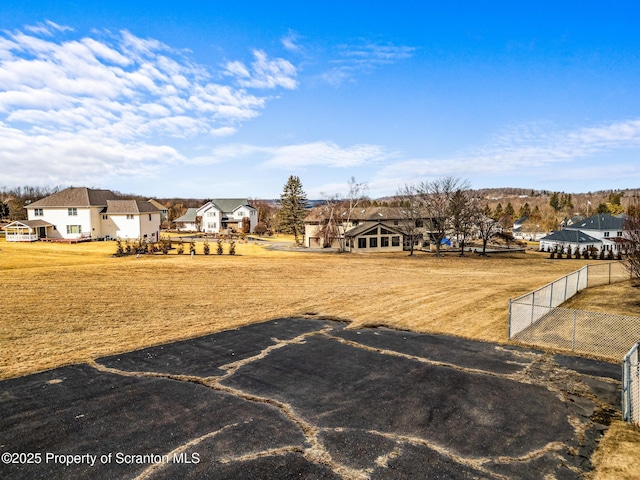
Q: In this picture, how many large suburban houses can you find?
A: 4